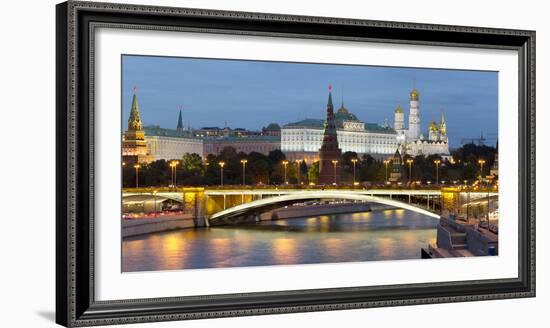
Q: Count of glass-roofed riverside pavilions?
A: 0